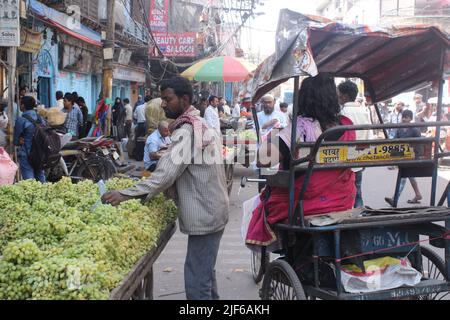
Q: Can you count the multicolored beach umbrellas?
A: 1